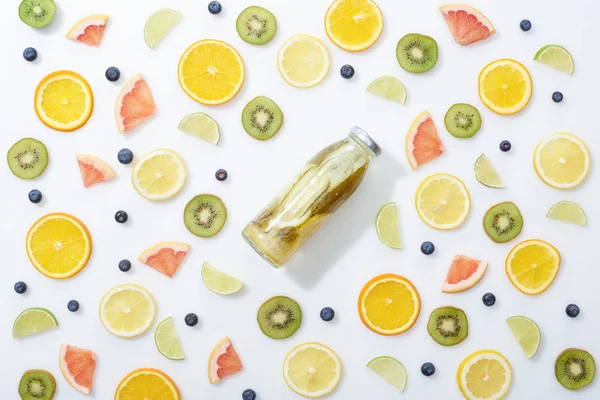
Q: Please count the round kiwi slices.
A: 12